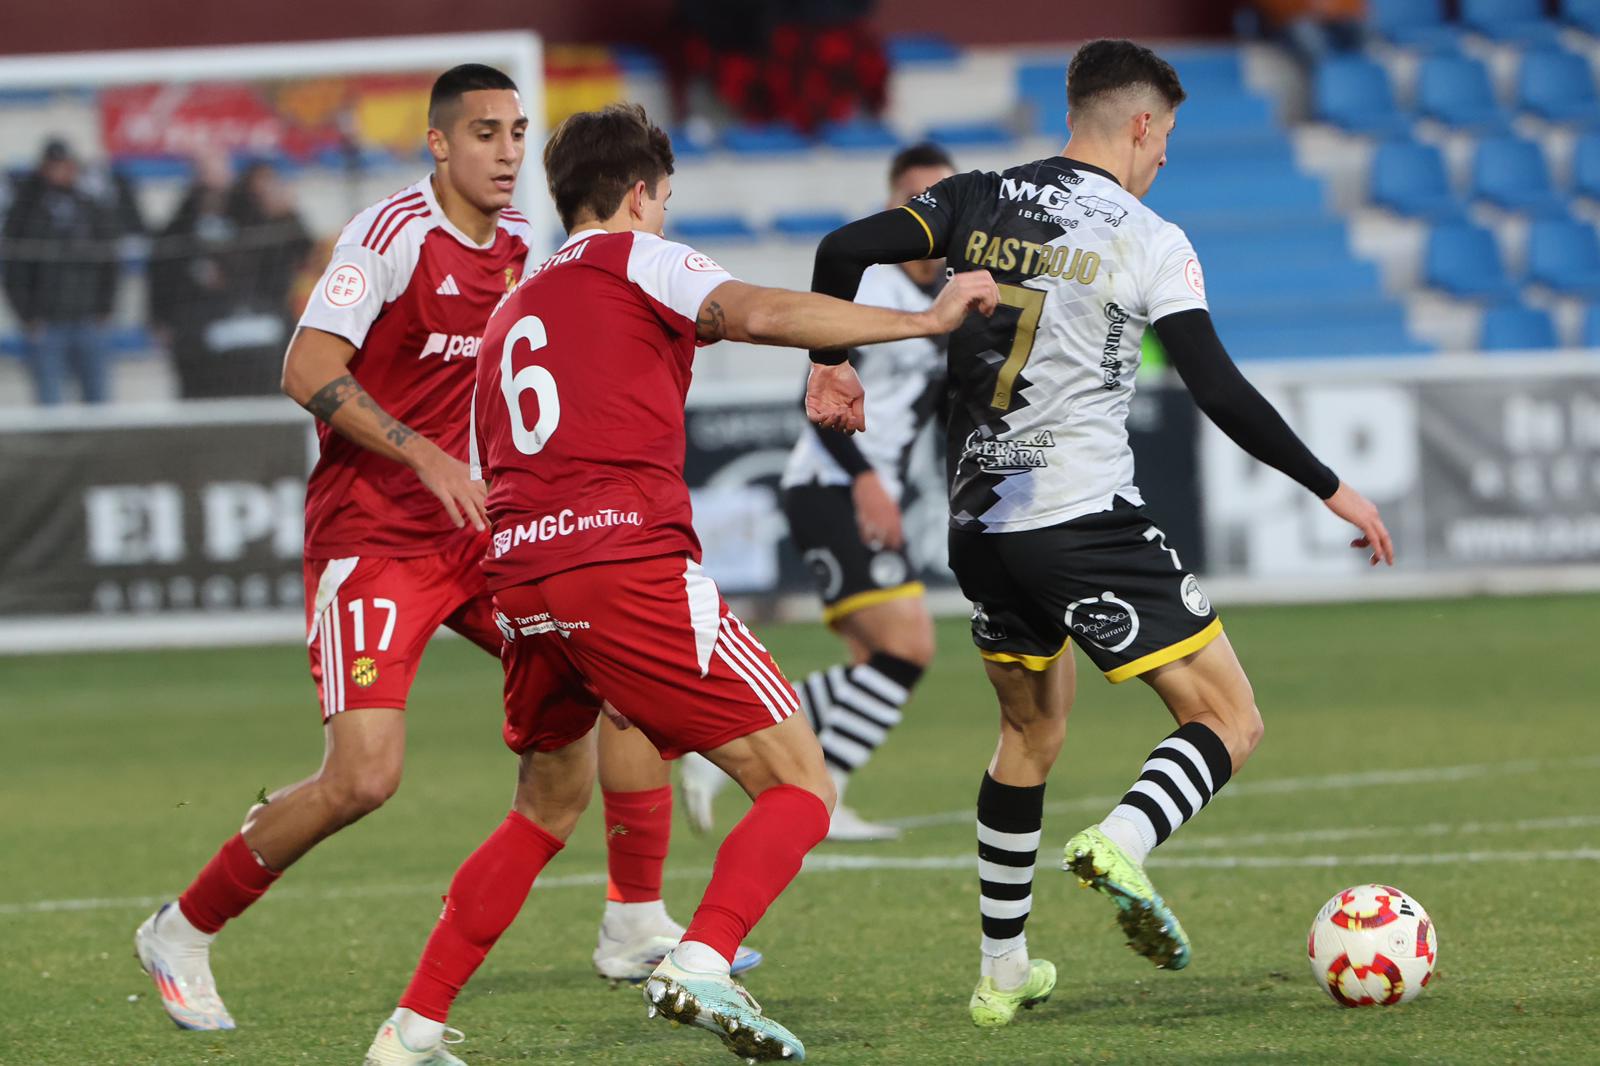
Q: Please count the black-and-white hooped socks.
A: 4